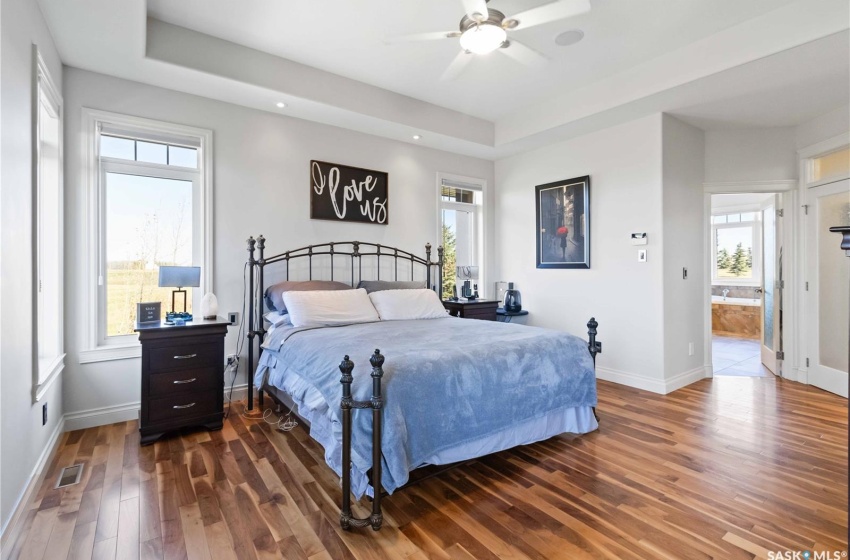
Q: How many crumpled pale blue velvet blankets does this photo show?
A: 1